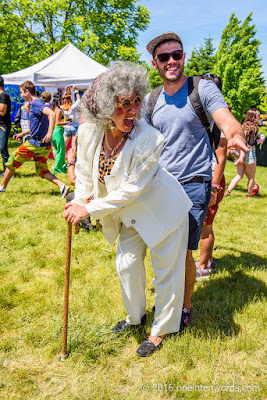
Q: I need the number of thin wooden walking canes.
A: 1